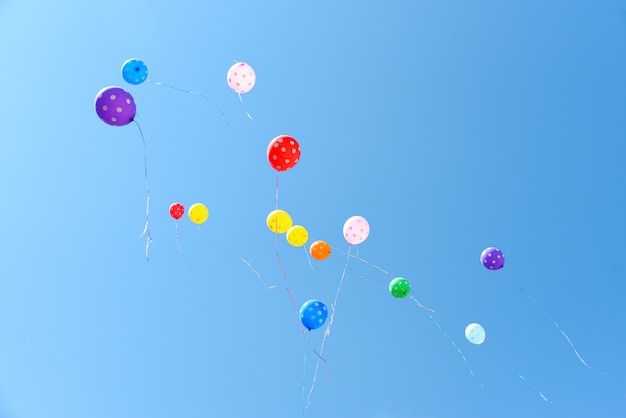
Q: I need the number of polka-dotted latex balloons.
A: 14